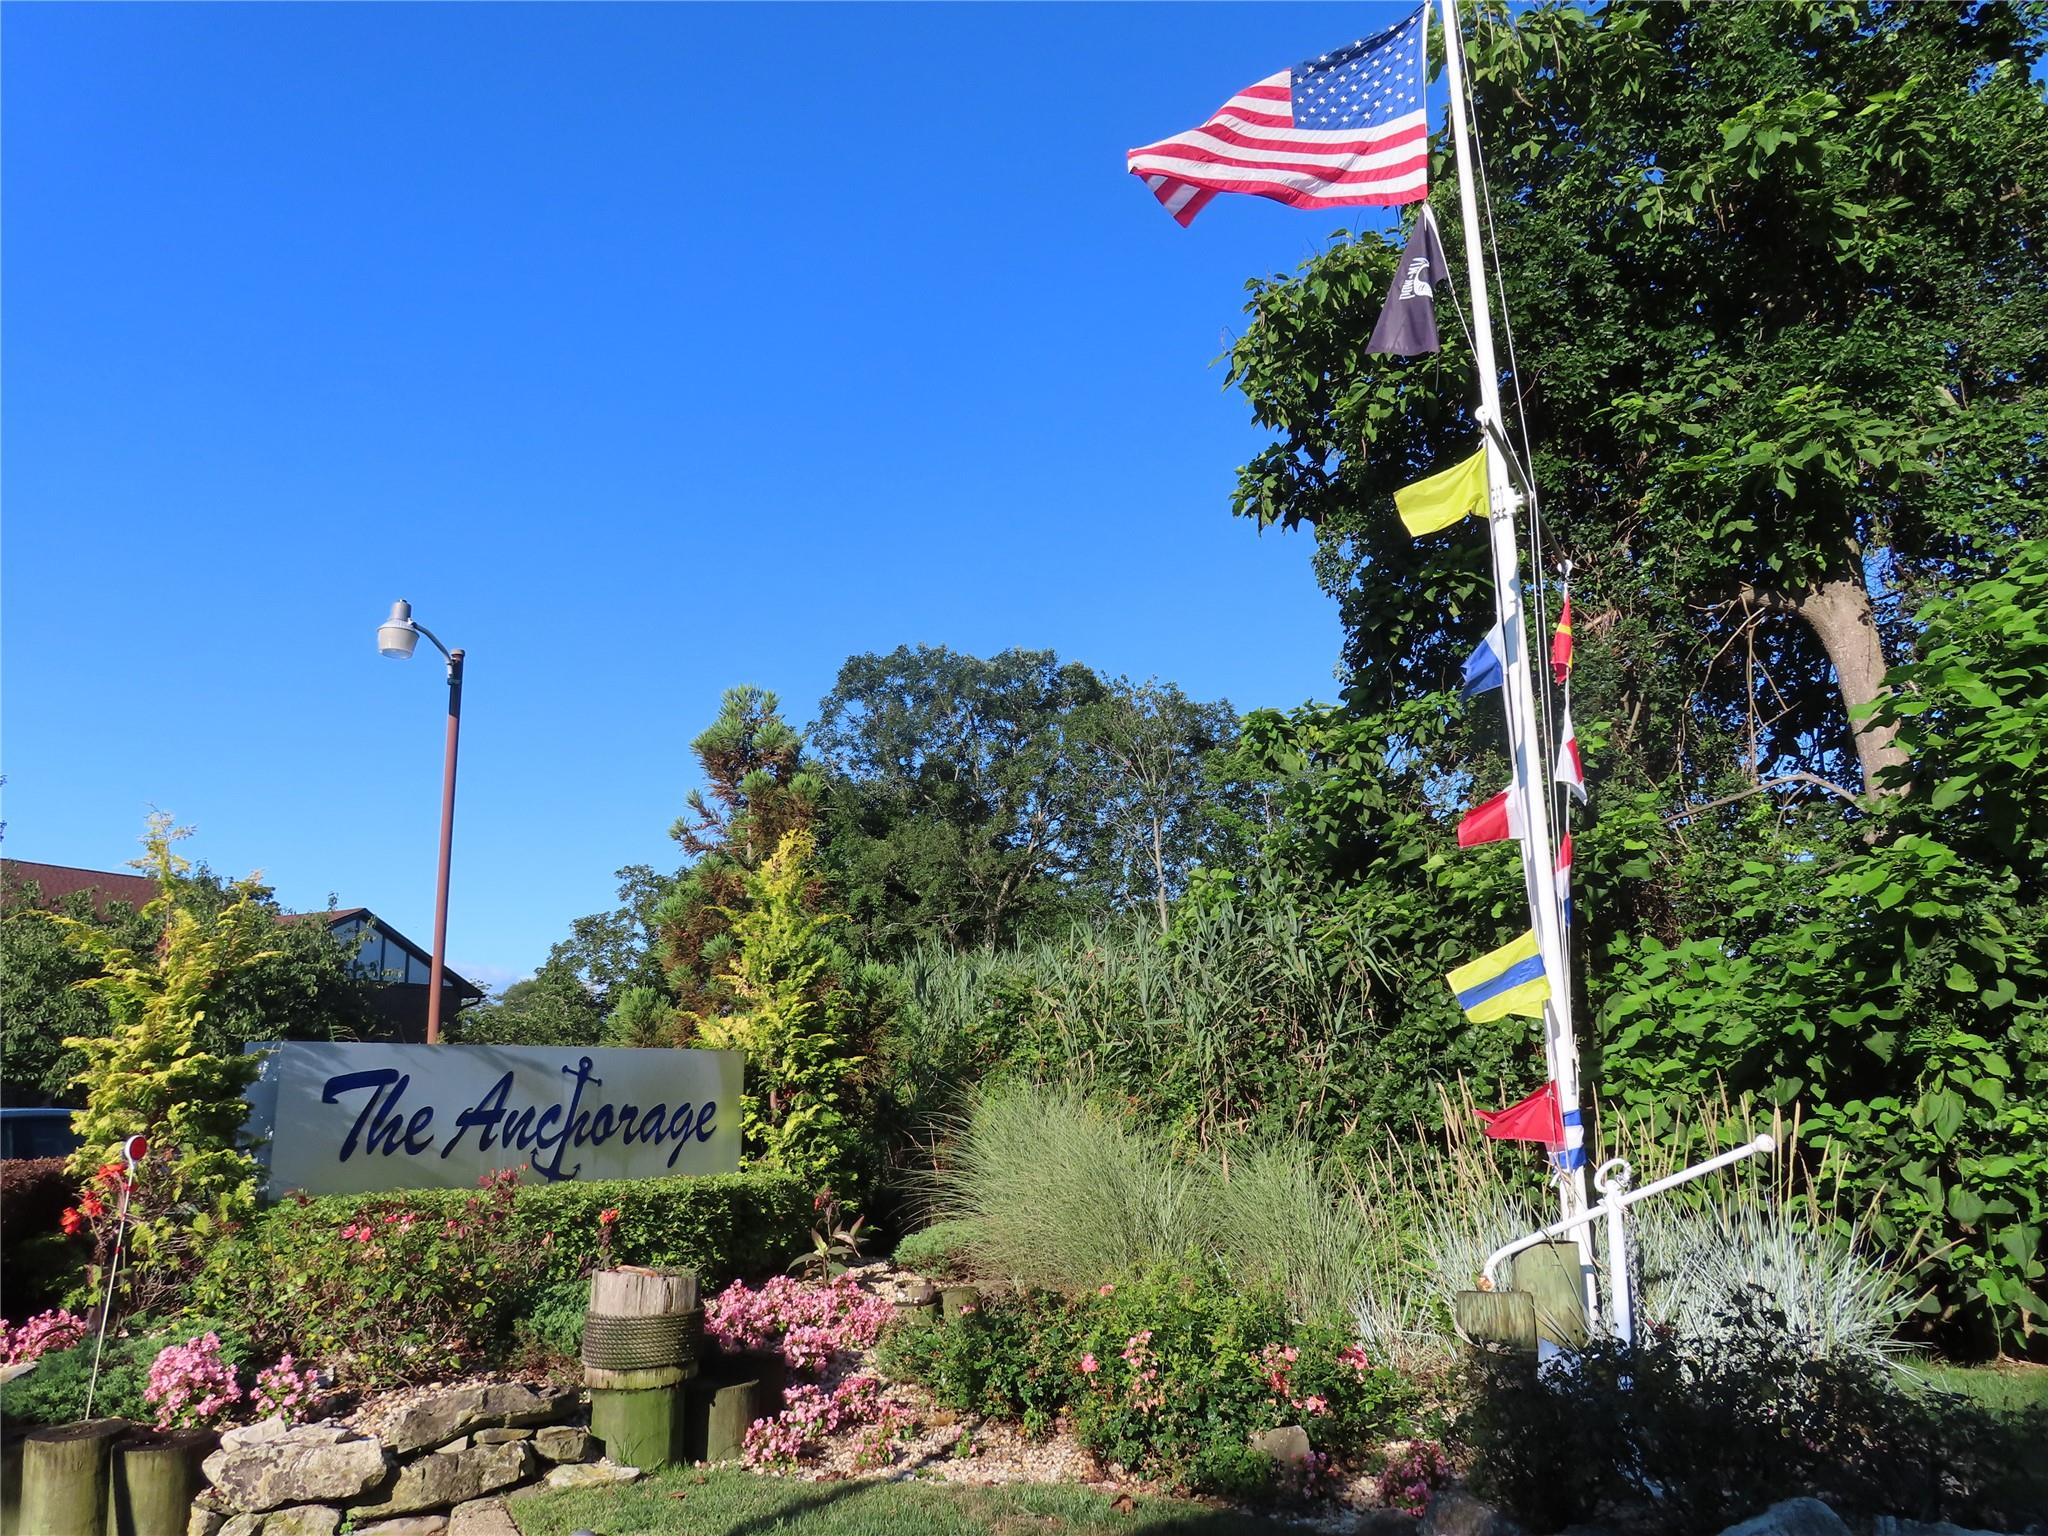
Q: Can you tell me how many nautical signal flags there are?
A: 9